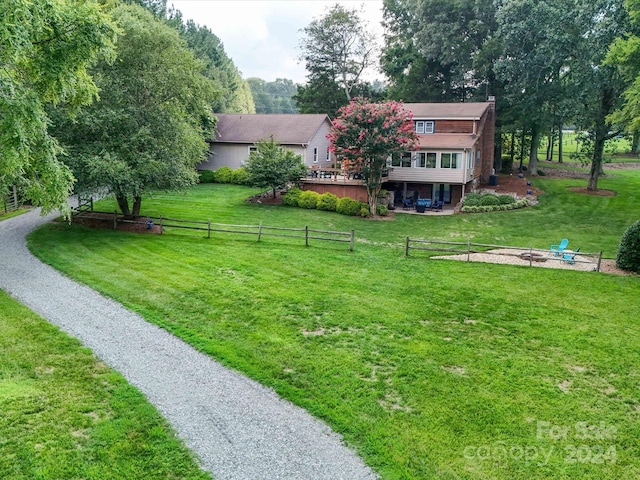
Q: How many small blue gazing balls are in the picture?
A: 3